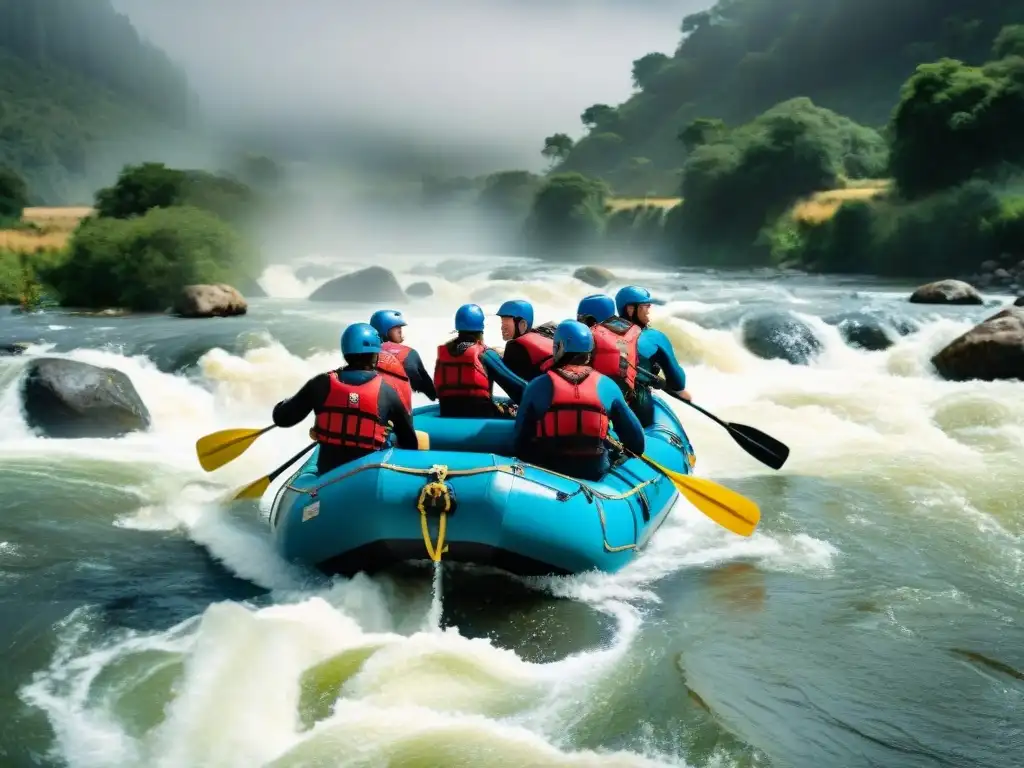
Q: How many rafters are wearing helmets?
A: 7